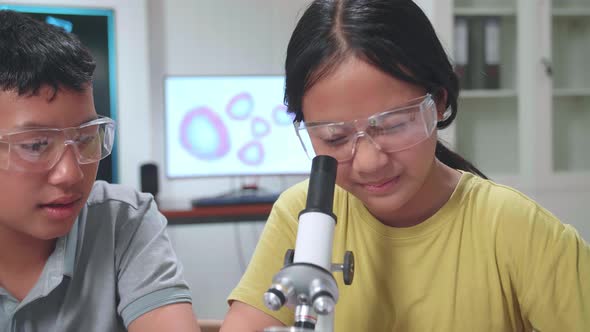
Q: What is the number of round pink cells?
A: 5